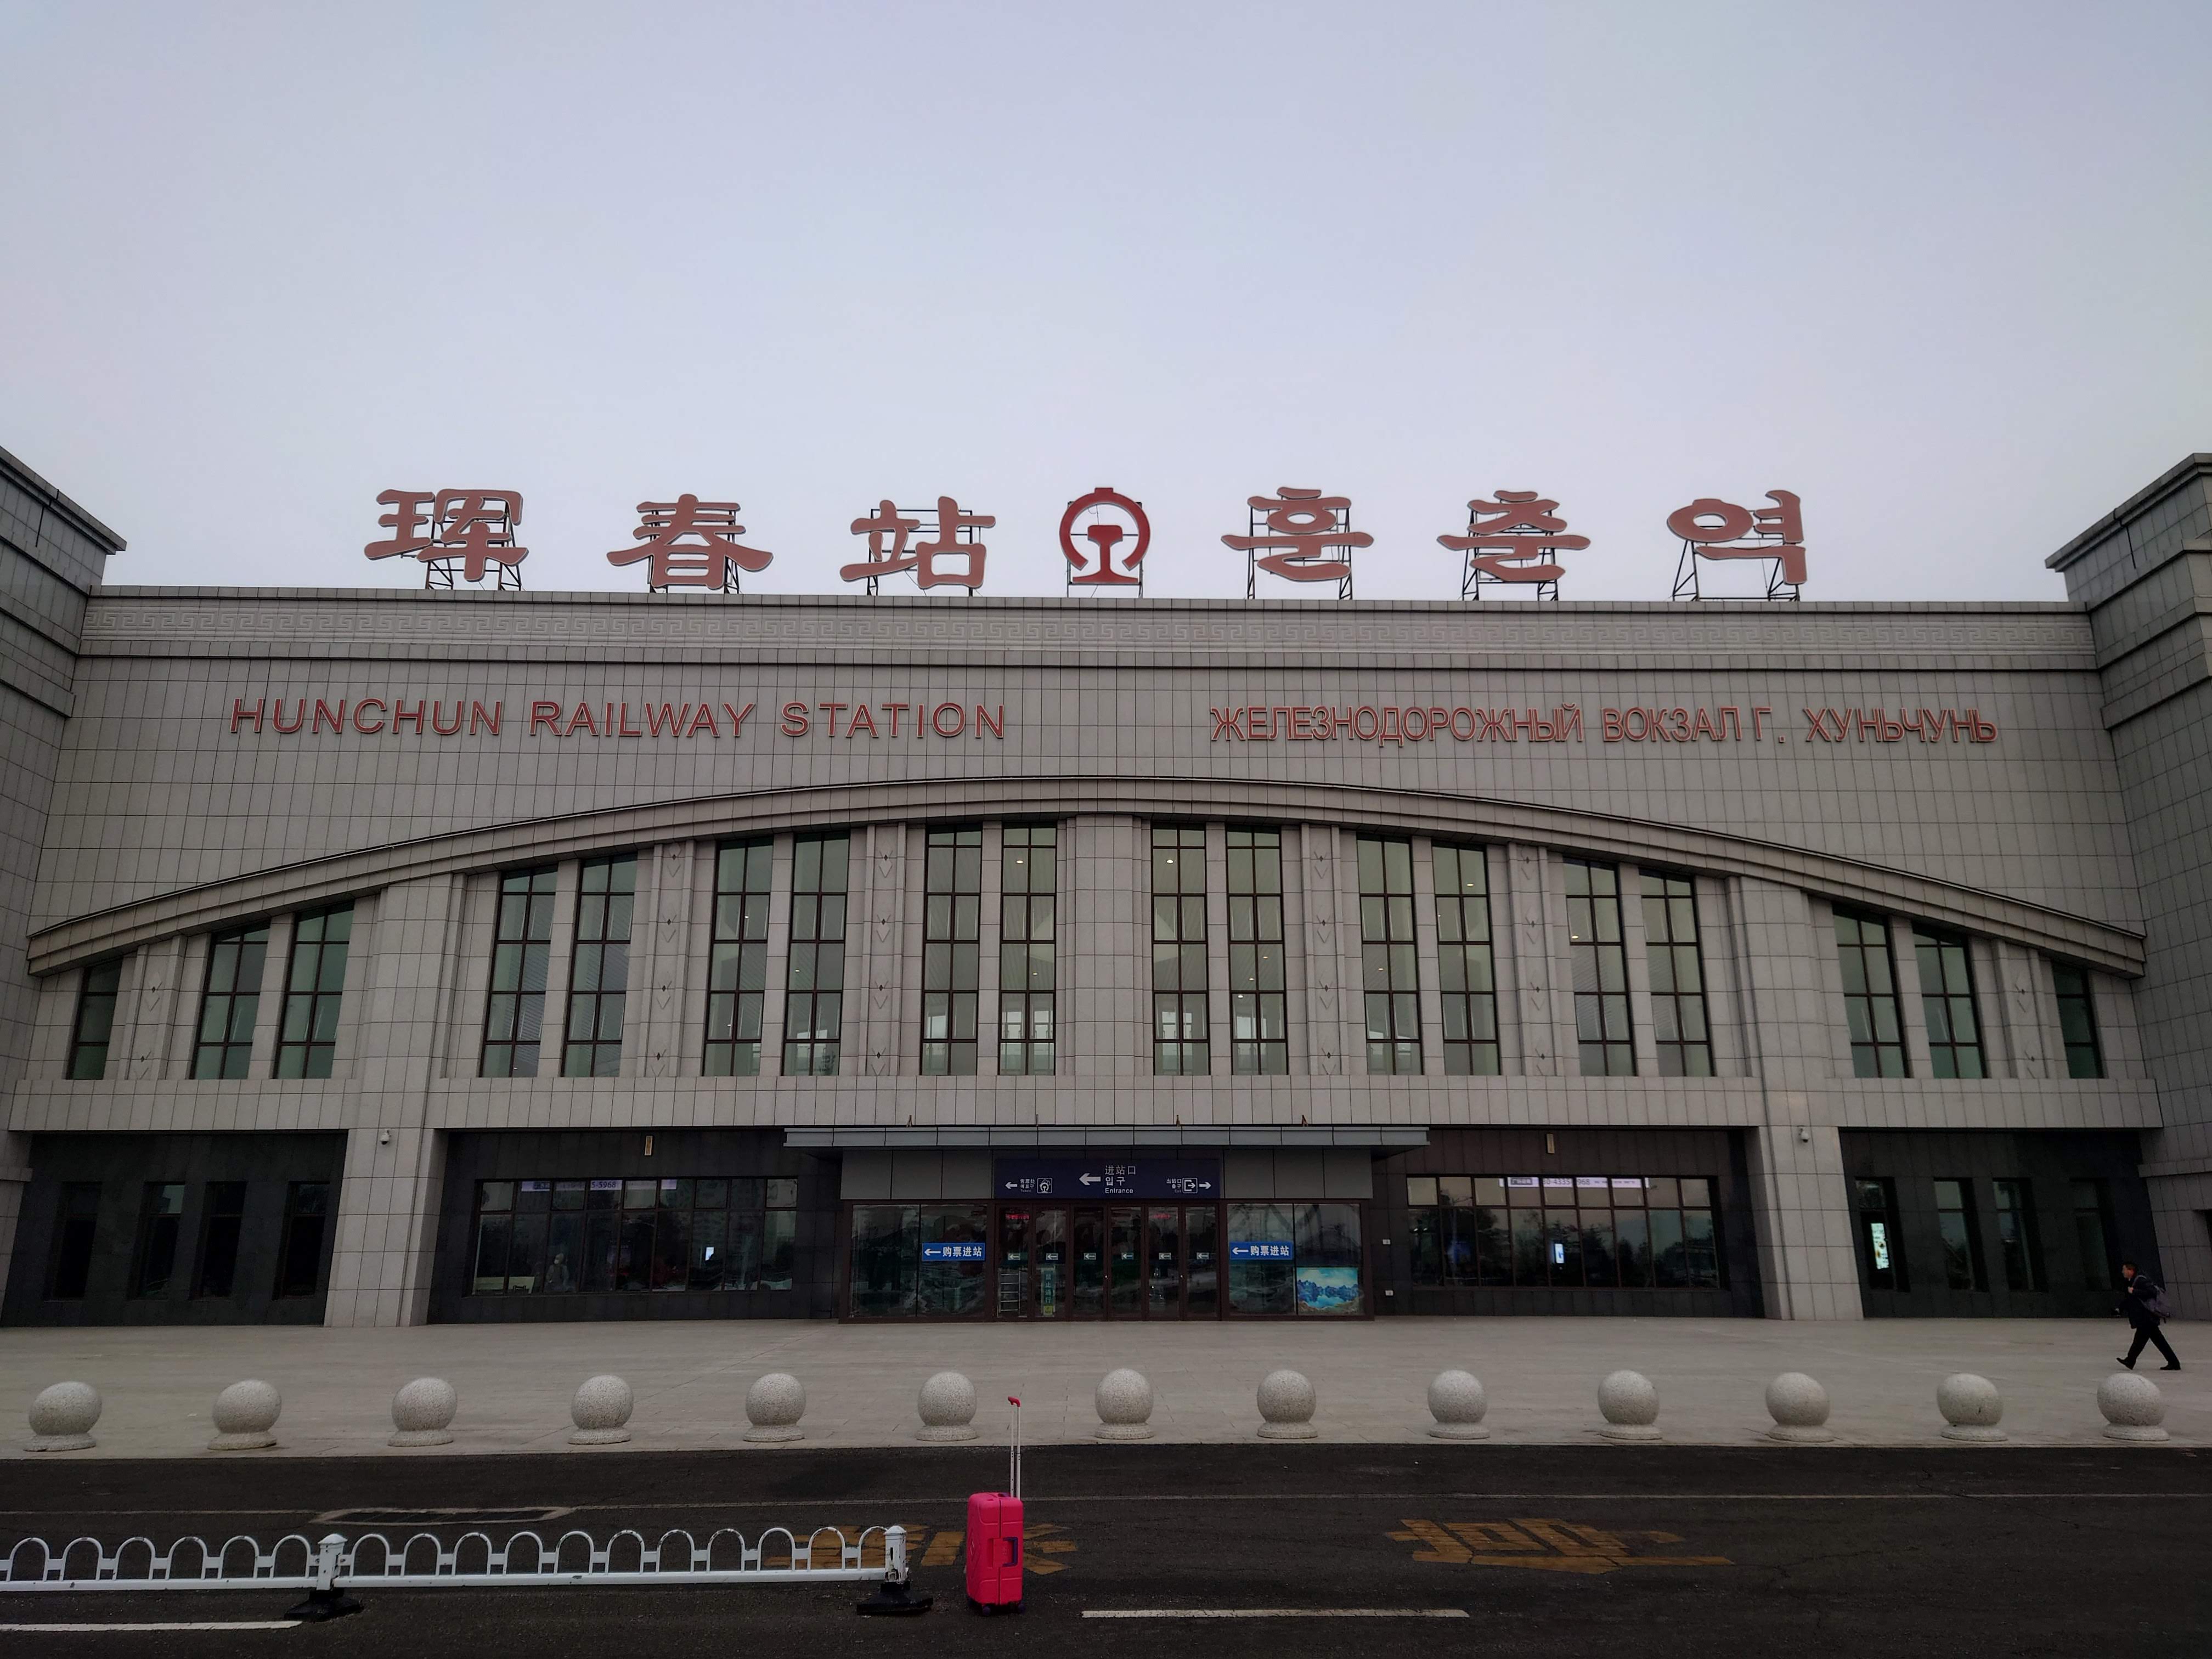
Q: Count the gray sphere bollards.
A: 13